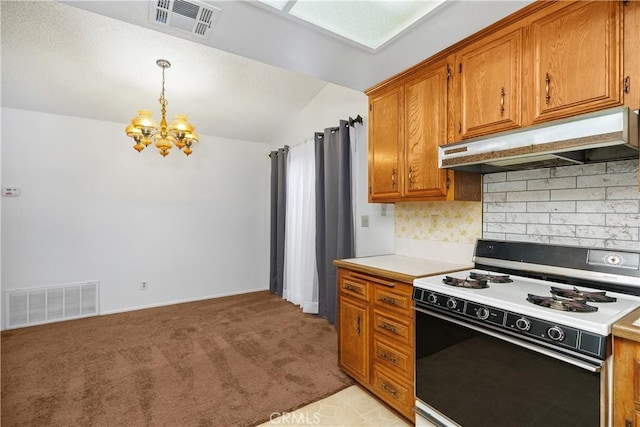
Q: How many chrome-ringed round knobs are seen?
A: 5